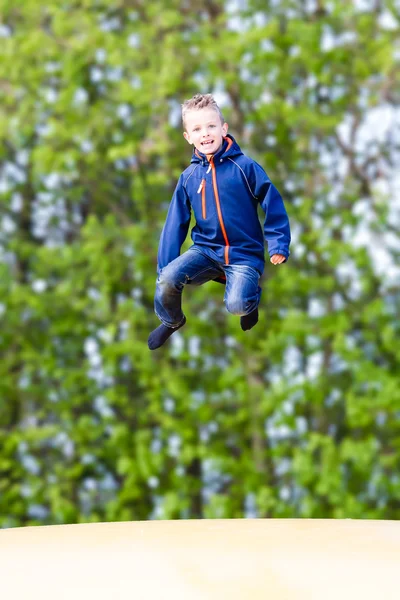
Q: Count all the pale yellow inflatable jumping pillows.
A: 1